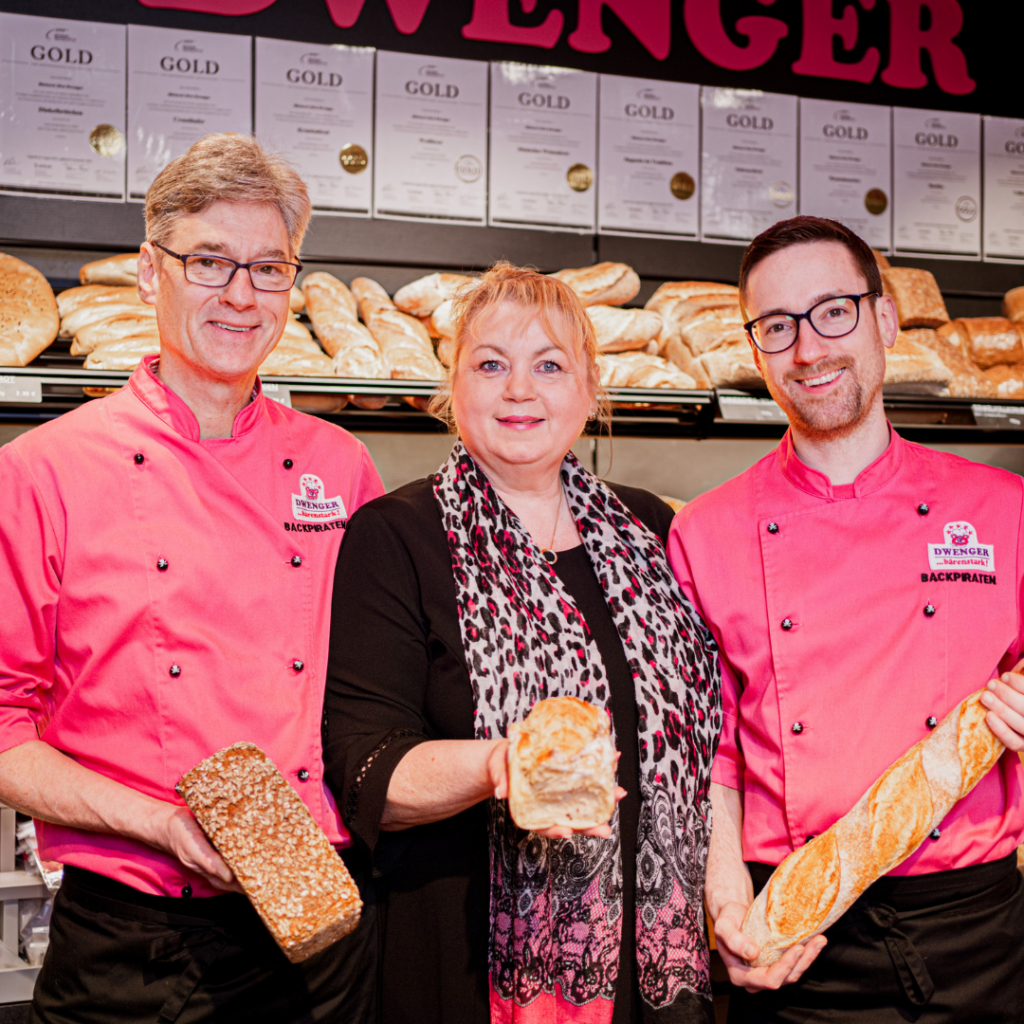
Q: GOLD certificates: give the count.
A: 10